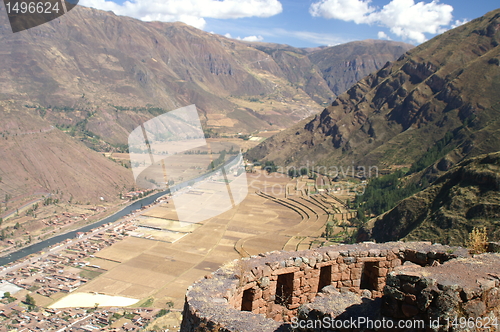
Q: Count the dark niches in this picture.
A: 4